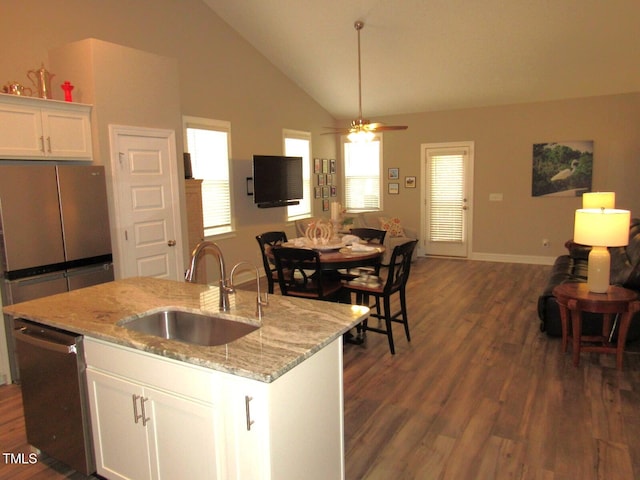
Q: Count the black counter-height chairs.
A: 4